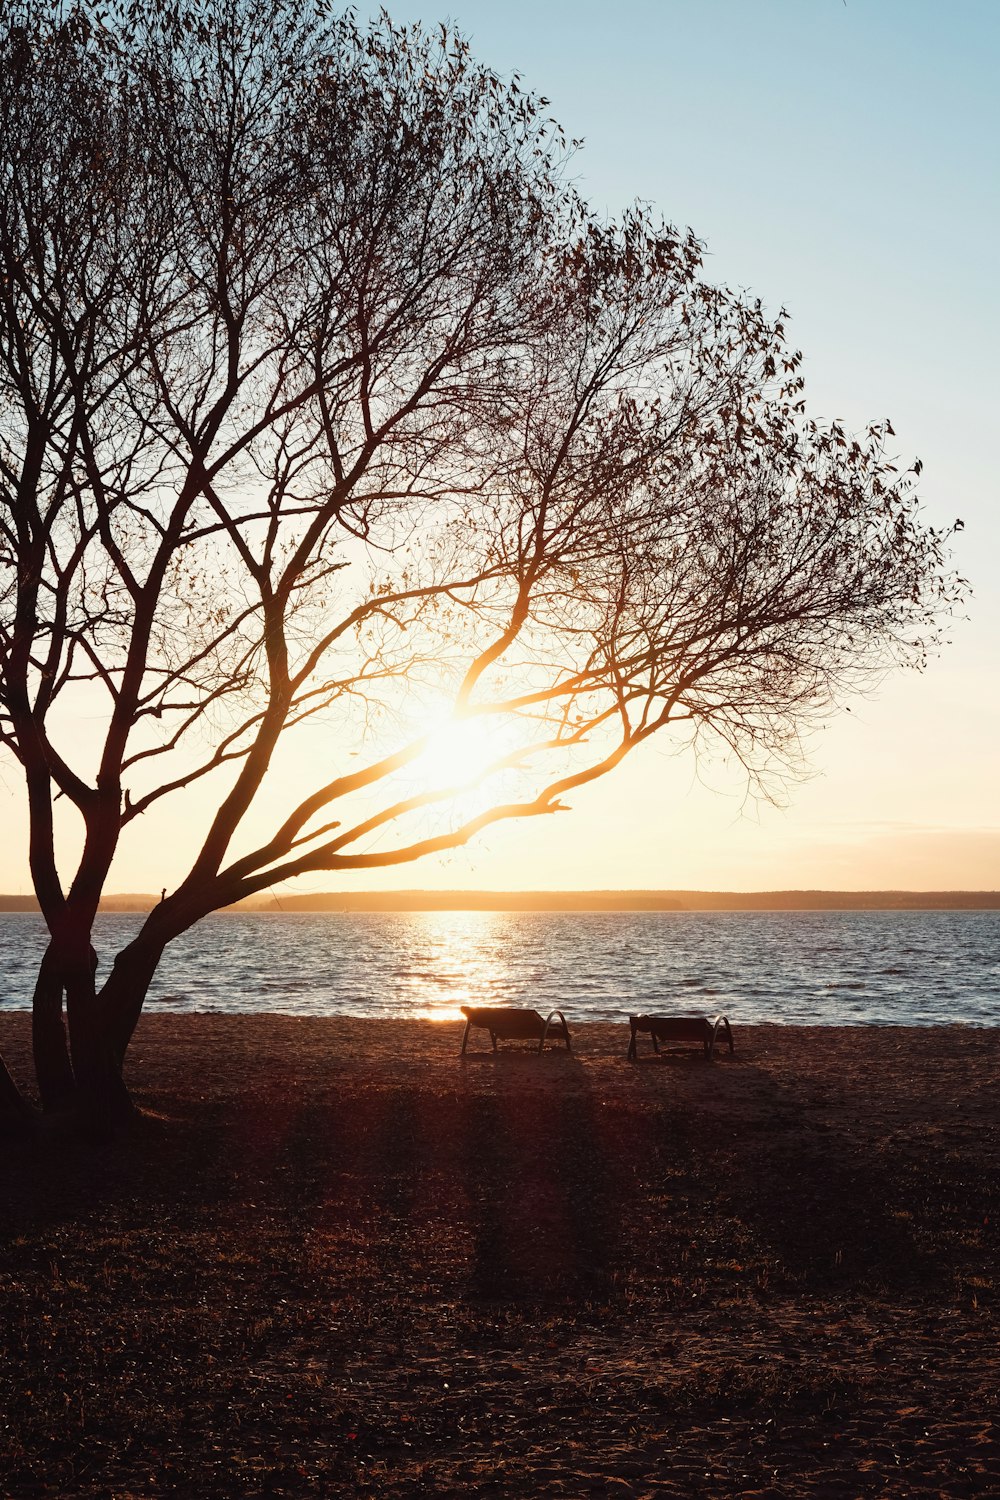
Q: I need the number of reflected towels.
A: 0